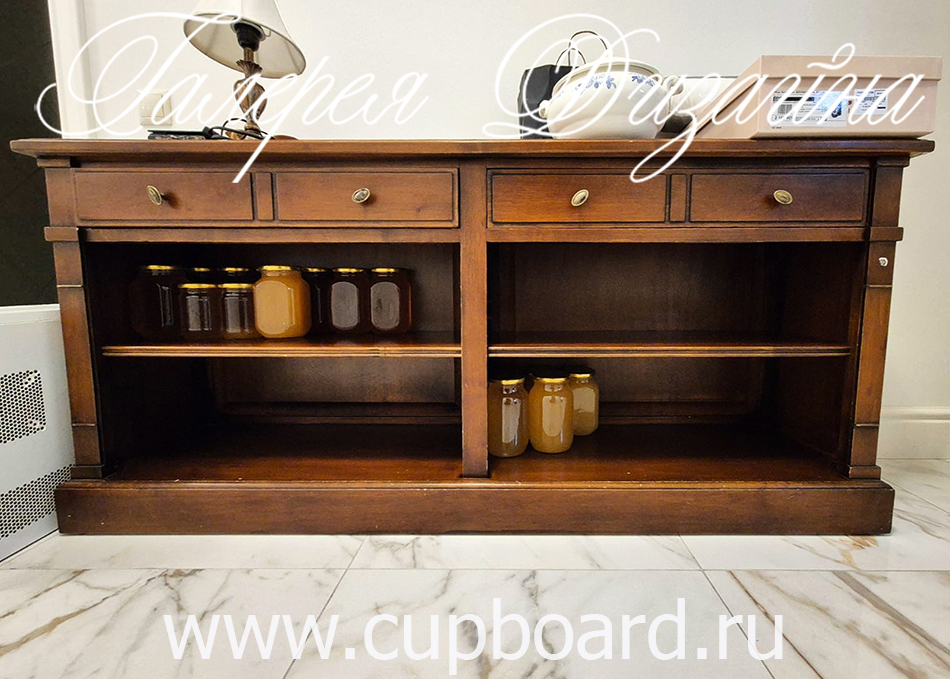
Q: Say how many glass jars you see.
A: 12